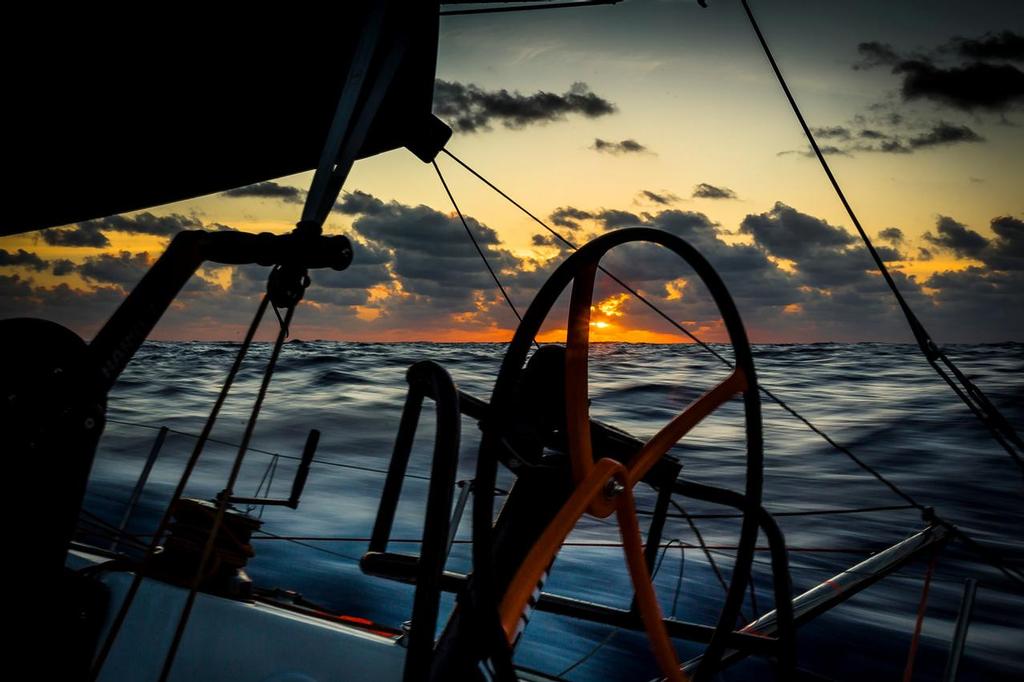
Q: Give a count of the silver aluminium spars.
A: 1